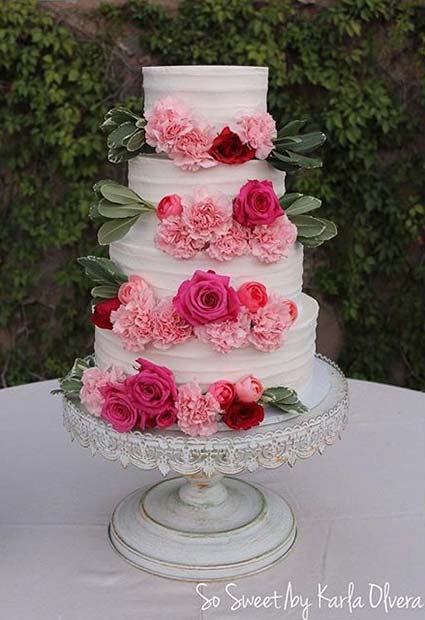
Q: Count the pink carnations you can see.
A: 13